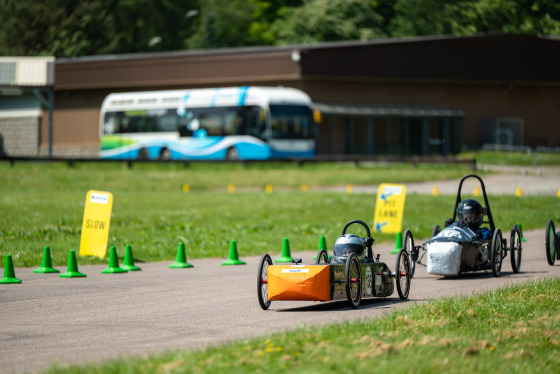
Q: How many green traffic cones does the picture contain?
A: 11